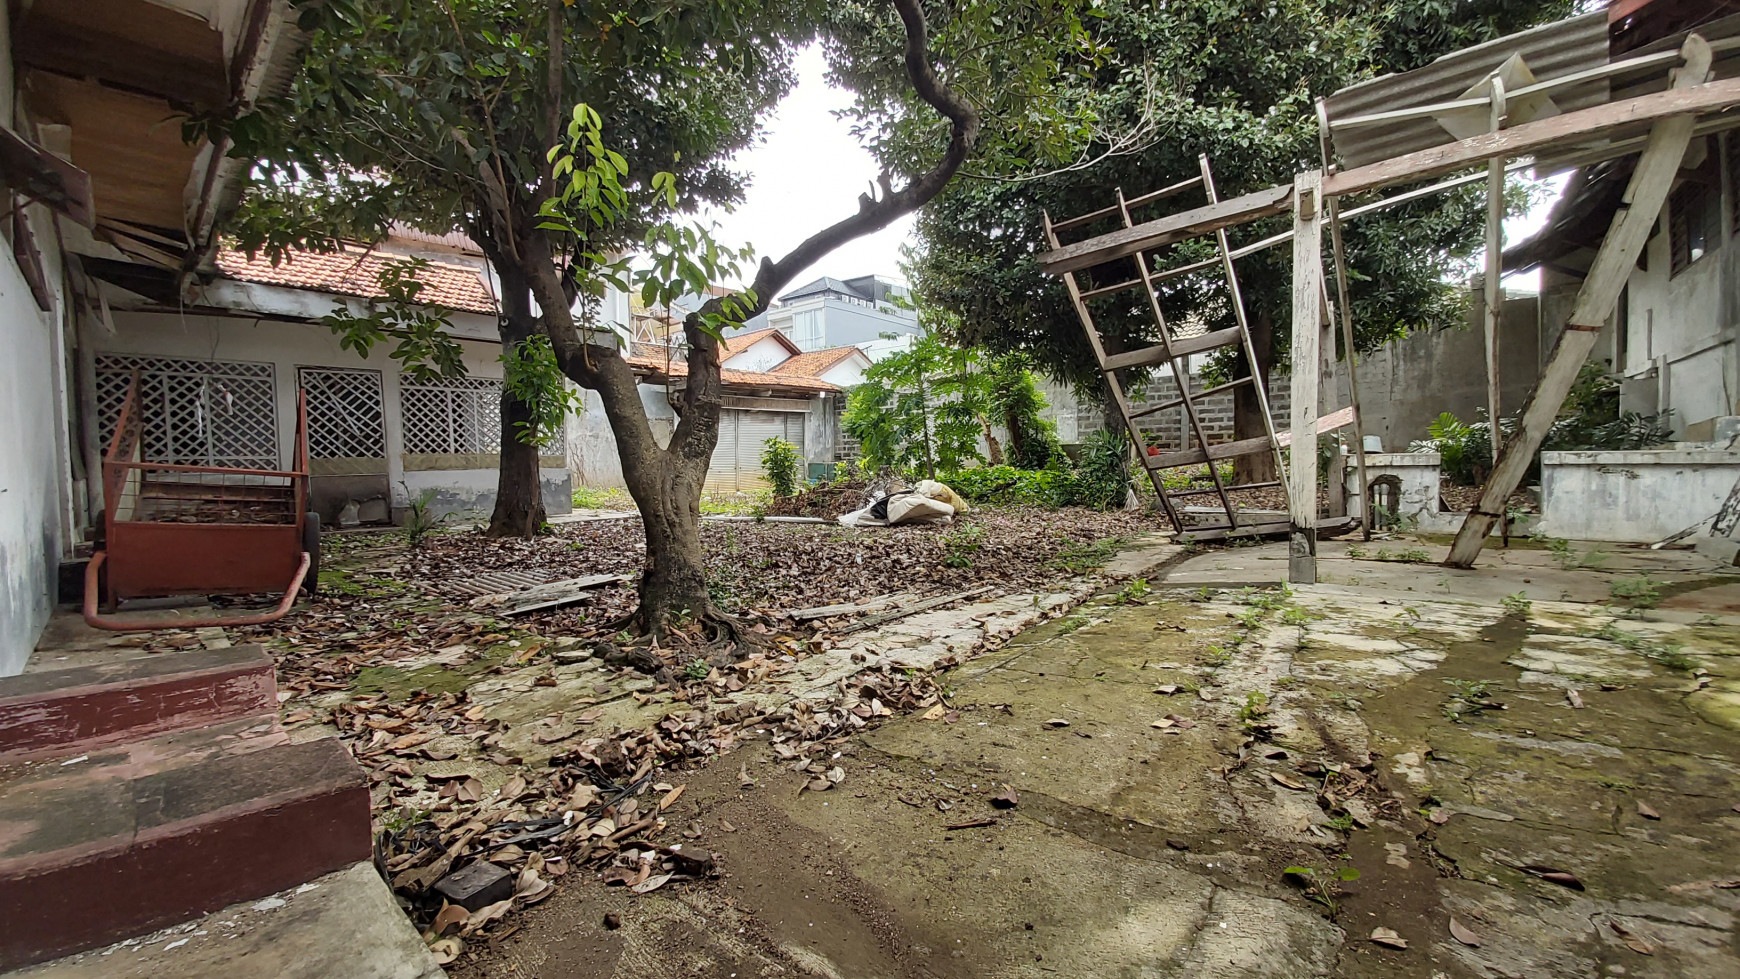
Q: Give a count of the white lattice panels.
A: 3